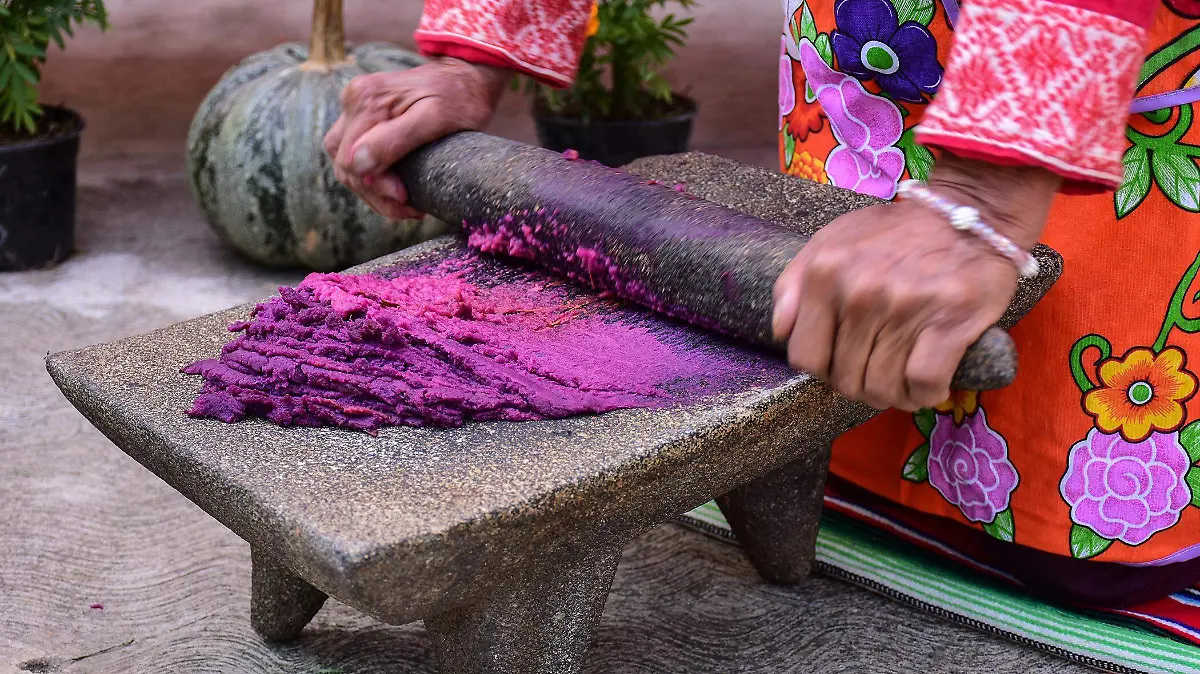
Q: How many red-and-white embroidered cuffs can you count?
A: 2